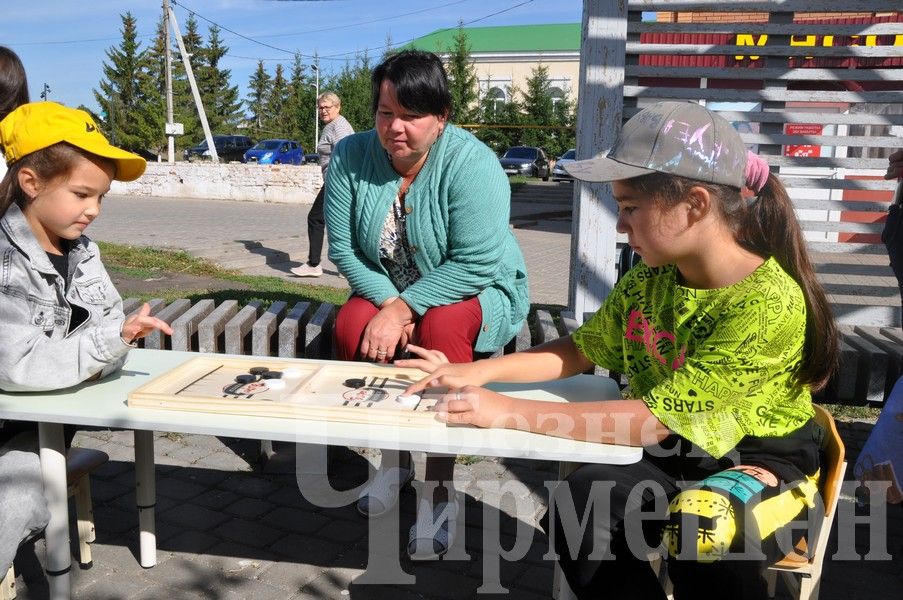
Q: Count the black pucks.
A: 4